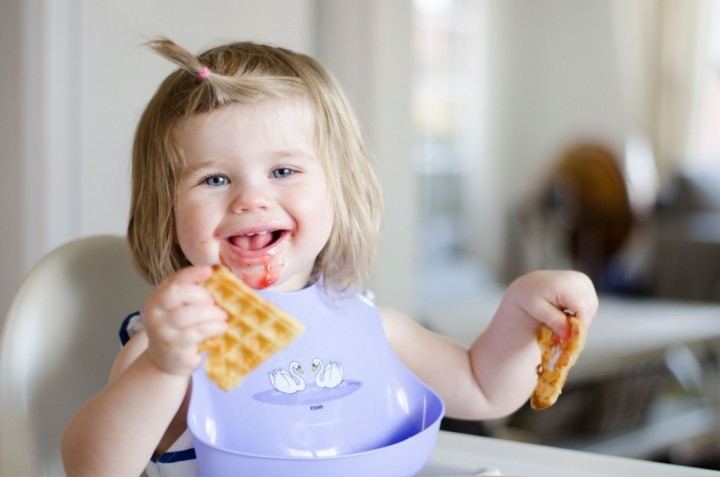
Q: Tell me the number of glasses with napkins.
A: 0